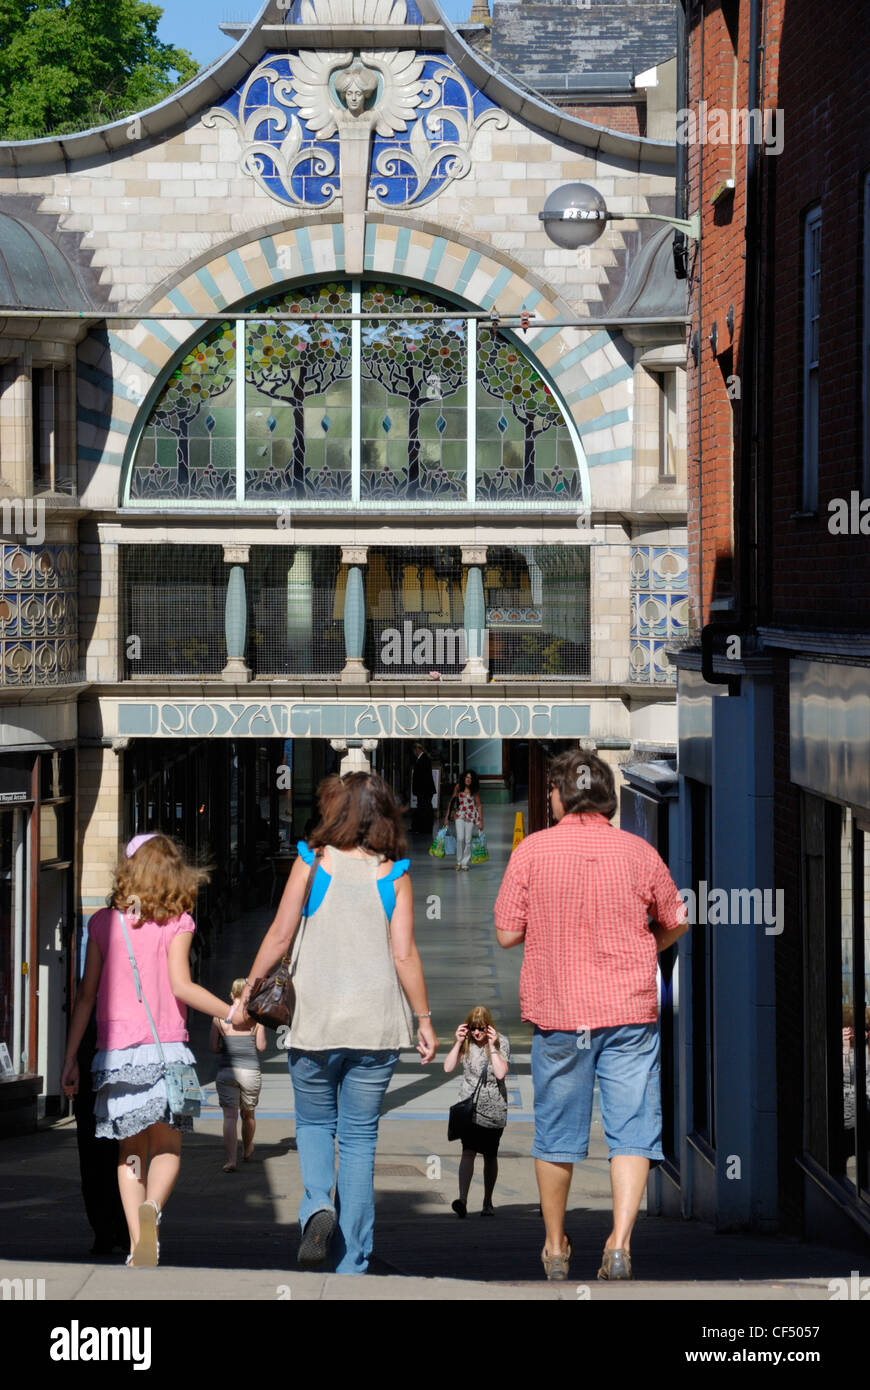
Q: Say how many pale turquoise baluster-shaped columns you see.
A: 3